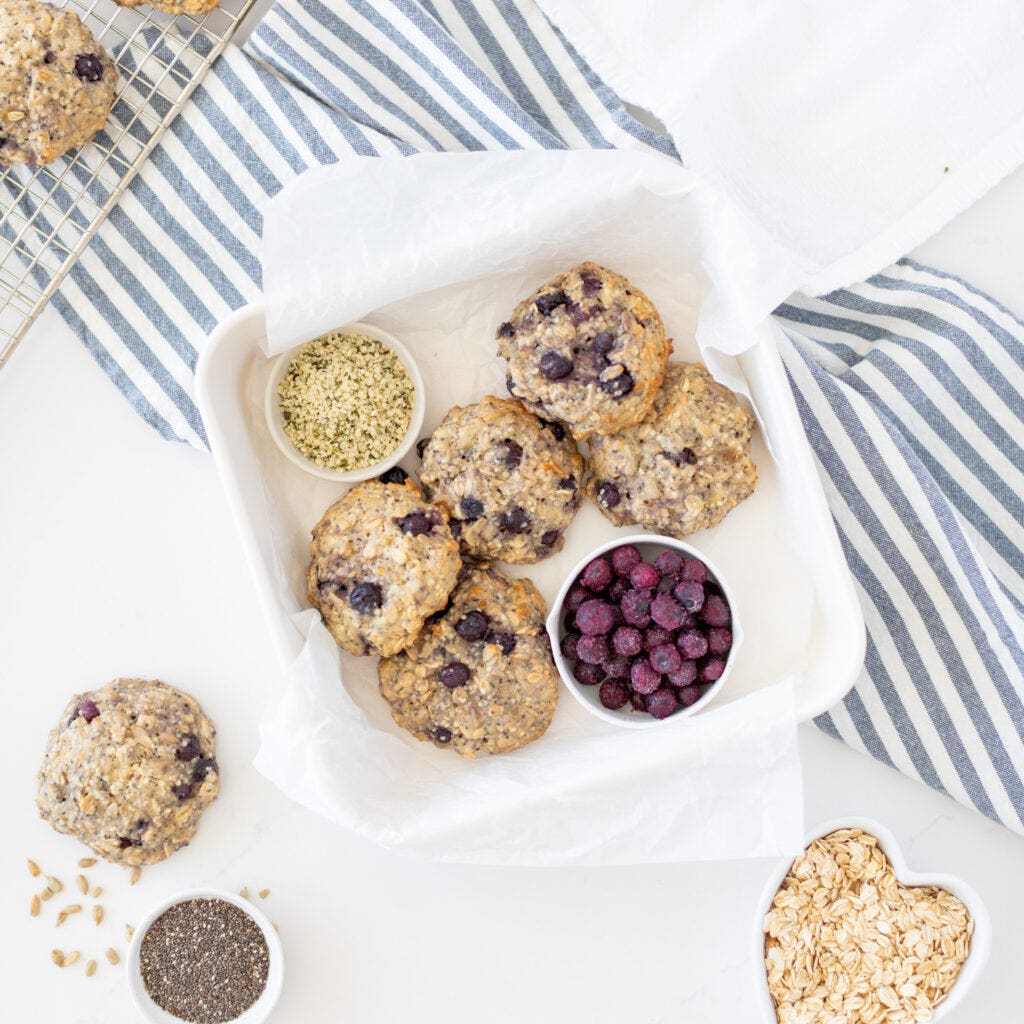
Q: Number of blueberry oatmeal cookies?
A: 8